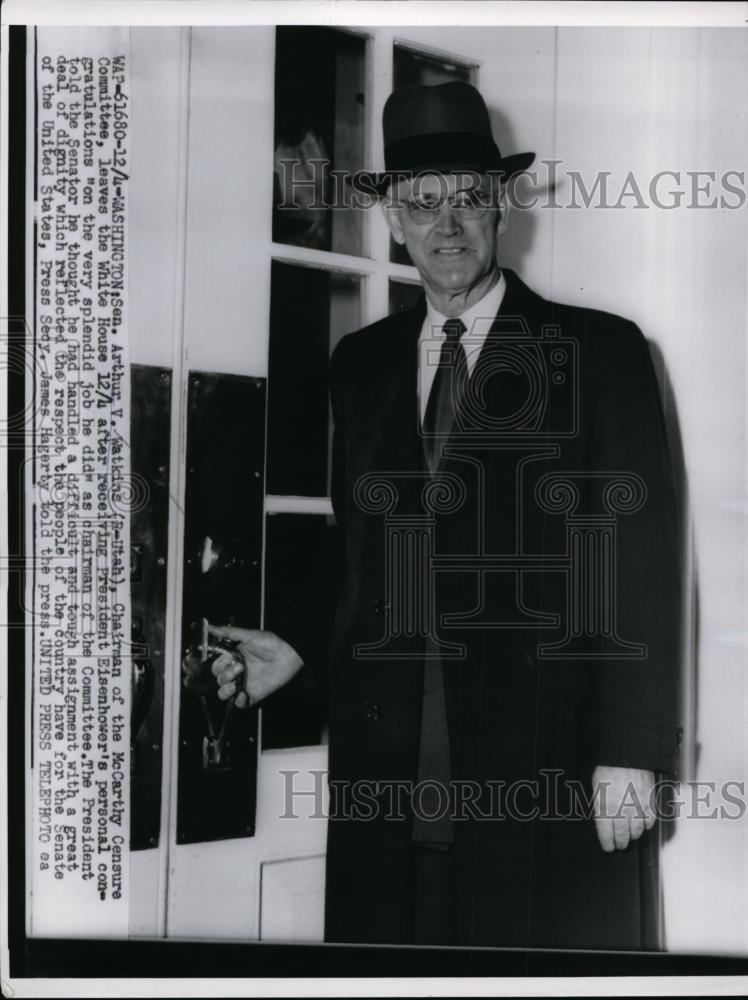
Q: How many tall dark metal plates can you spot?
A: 2